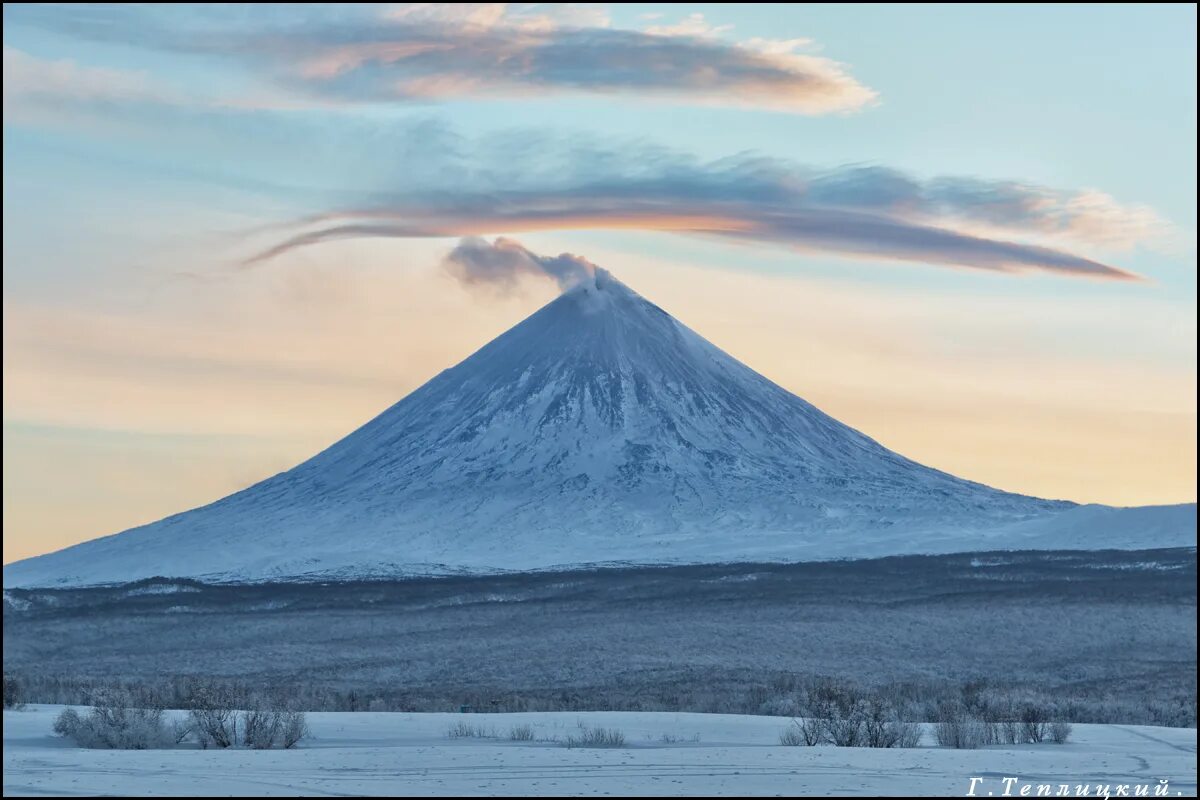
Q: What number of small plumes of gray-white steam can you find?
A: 1